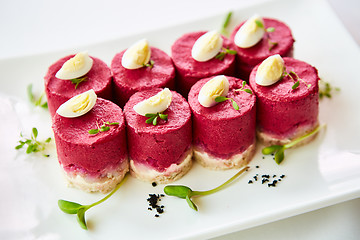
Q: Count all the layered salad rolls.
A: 8